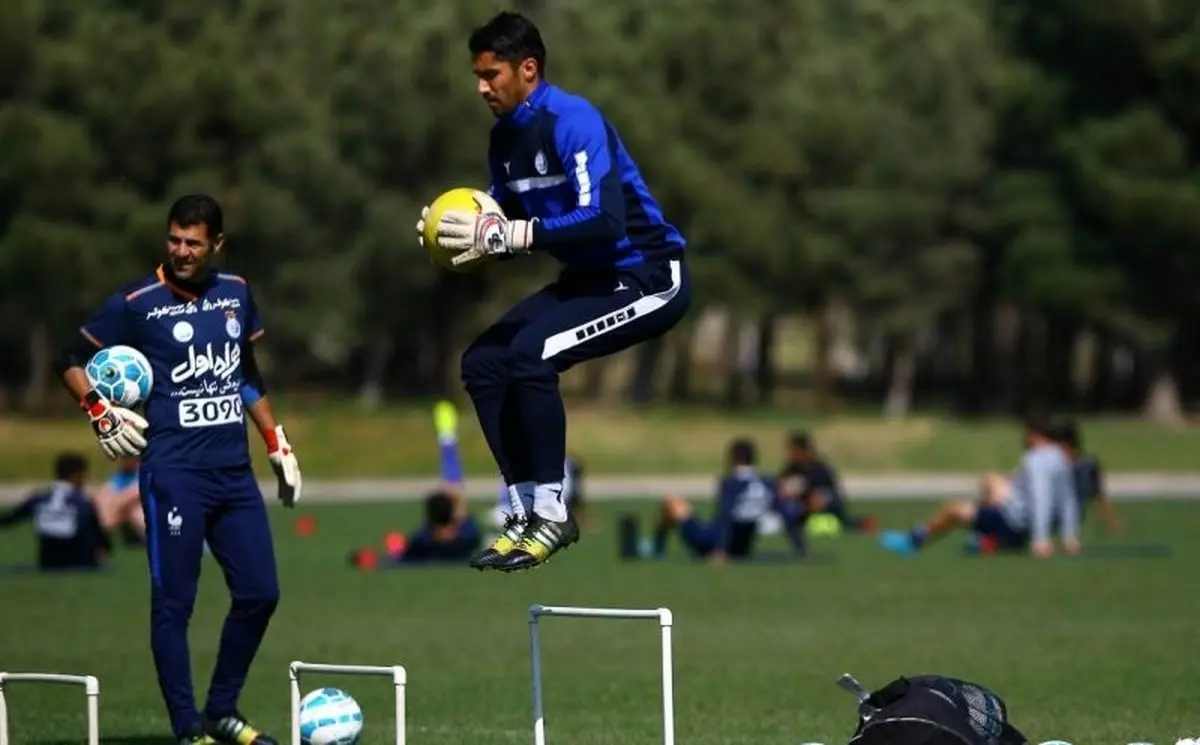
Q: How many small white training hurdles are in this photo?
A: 3